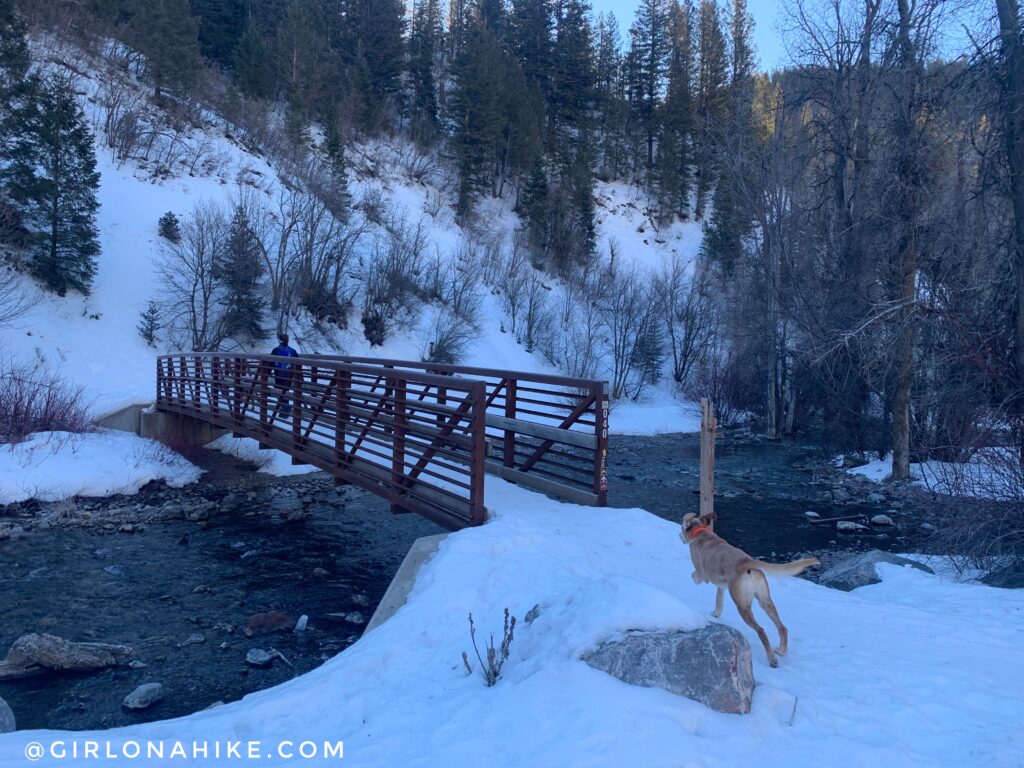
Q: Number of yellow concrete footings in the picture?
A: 0